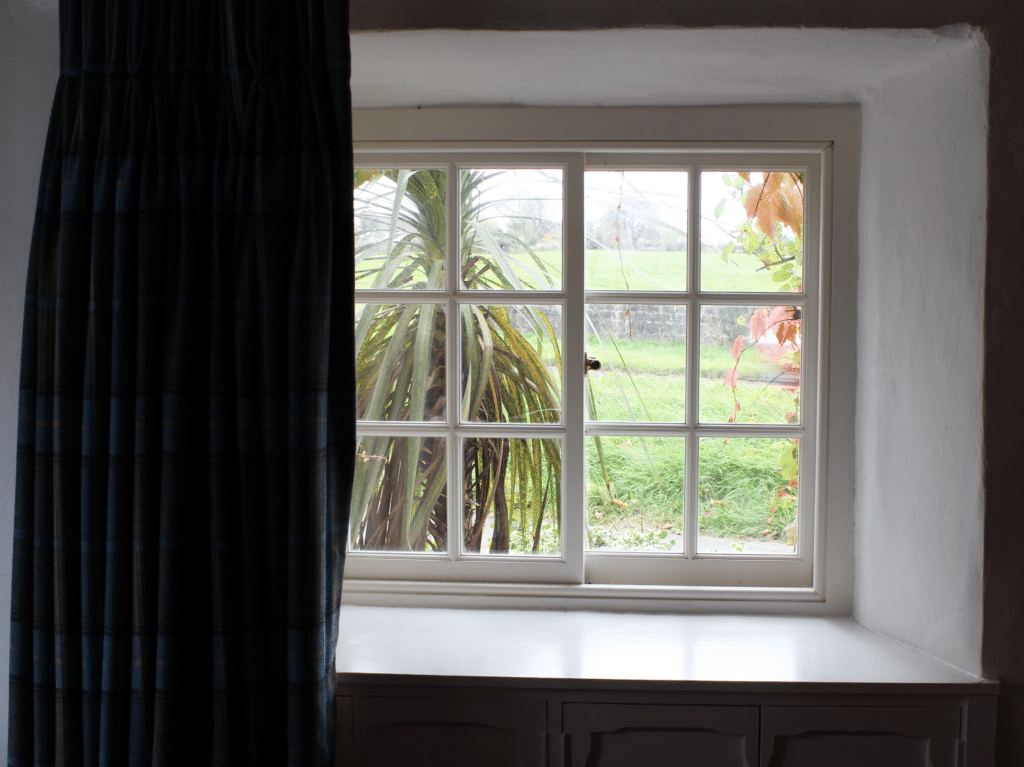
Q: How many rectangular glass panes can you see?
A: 12